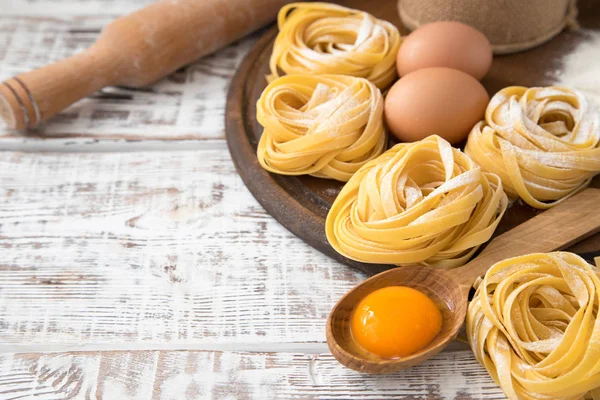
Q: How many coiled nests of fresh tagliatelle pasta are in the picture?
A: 5